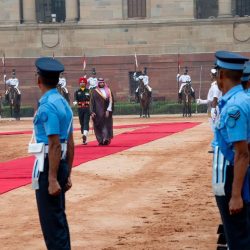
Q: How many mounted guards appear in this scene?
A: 5